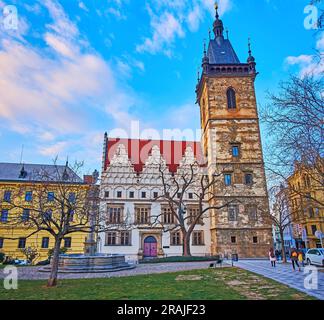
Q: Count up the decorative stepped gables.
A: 3